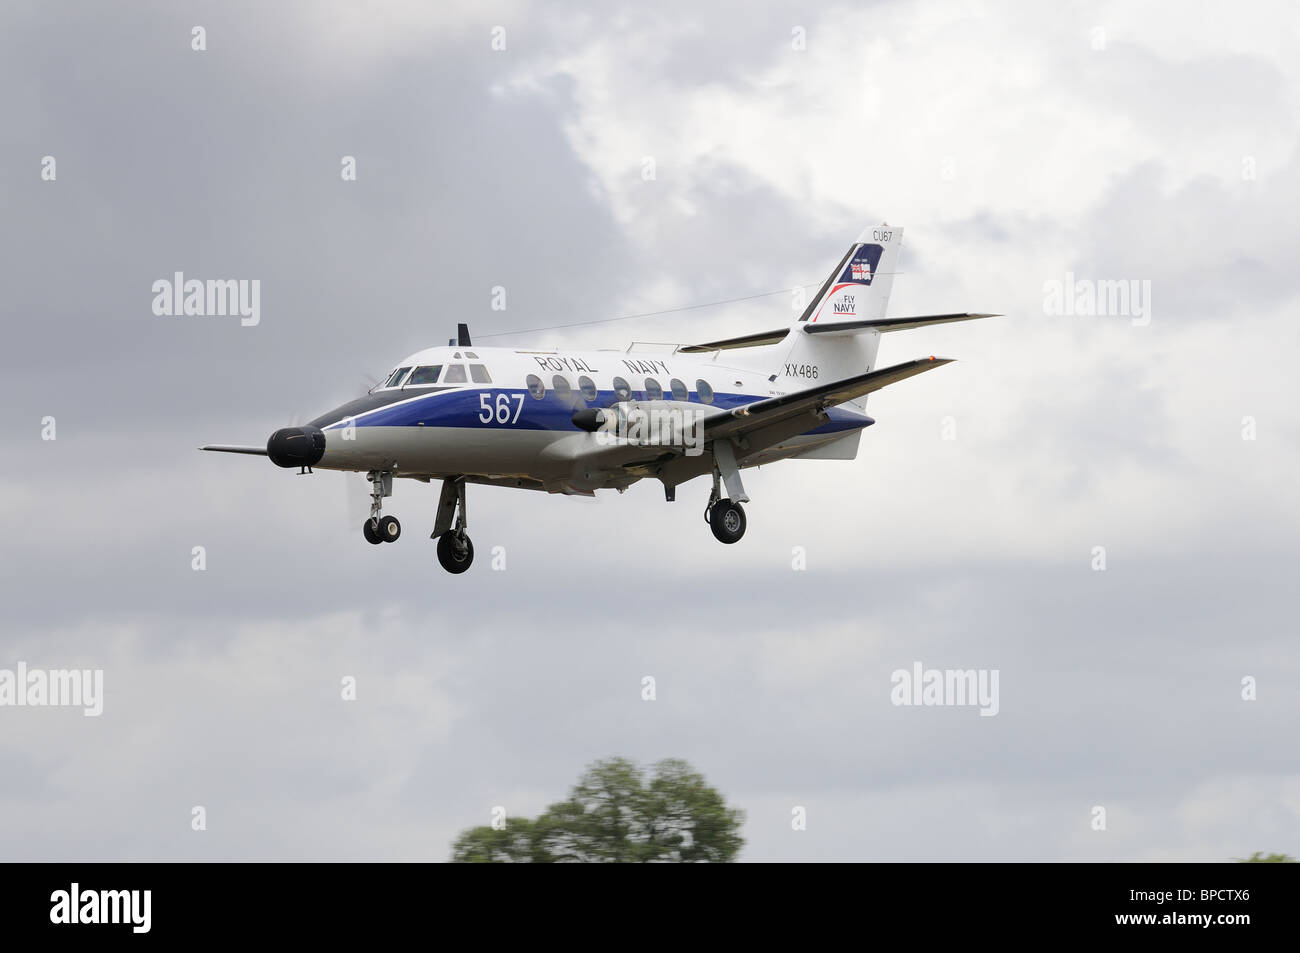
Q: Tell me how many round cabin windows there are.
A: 7